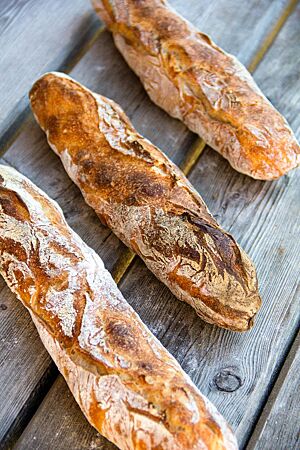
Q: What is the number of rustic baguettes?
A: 3